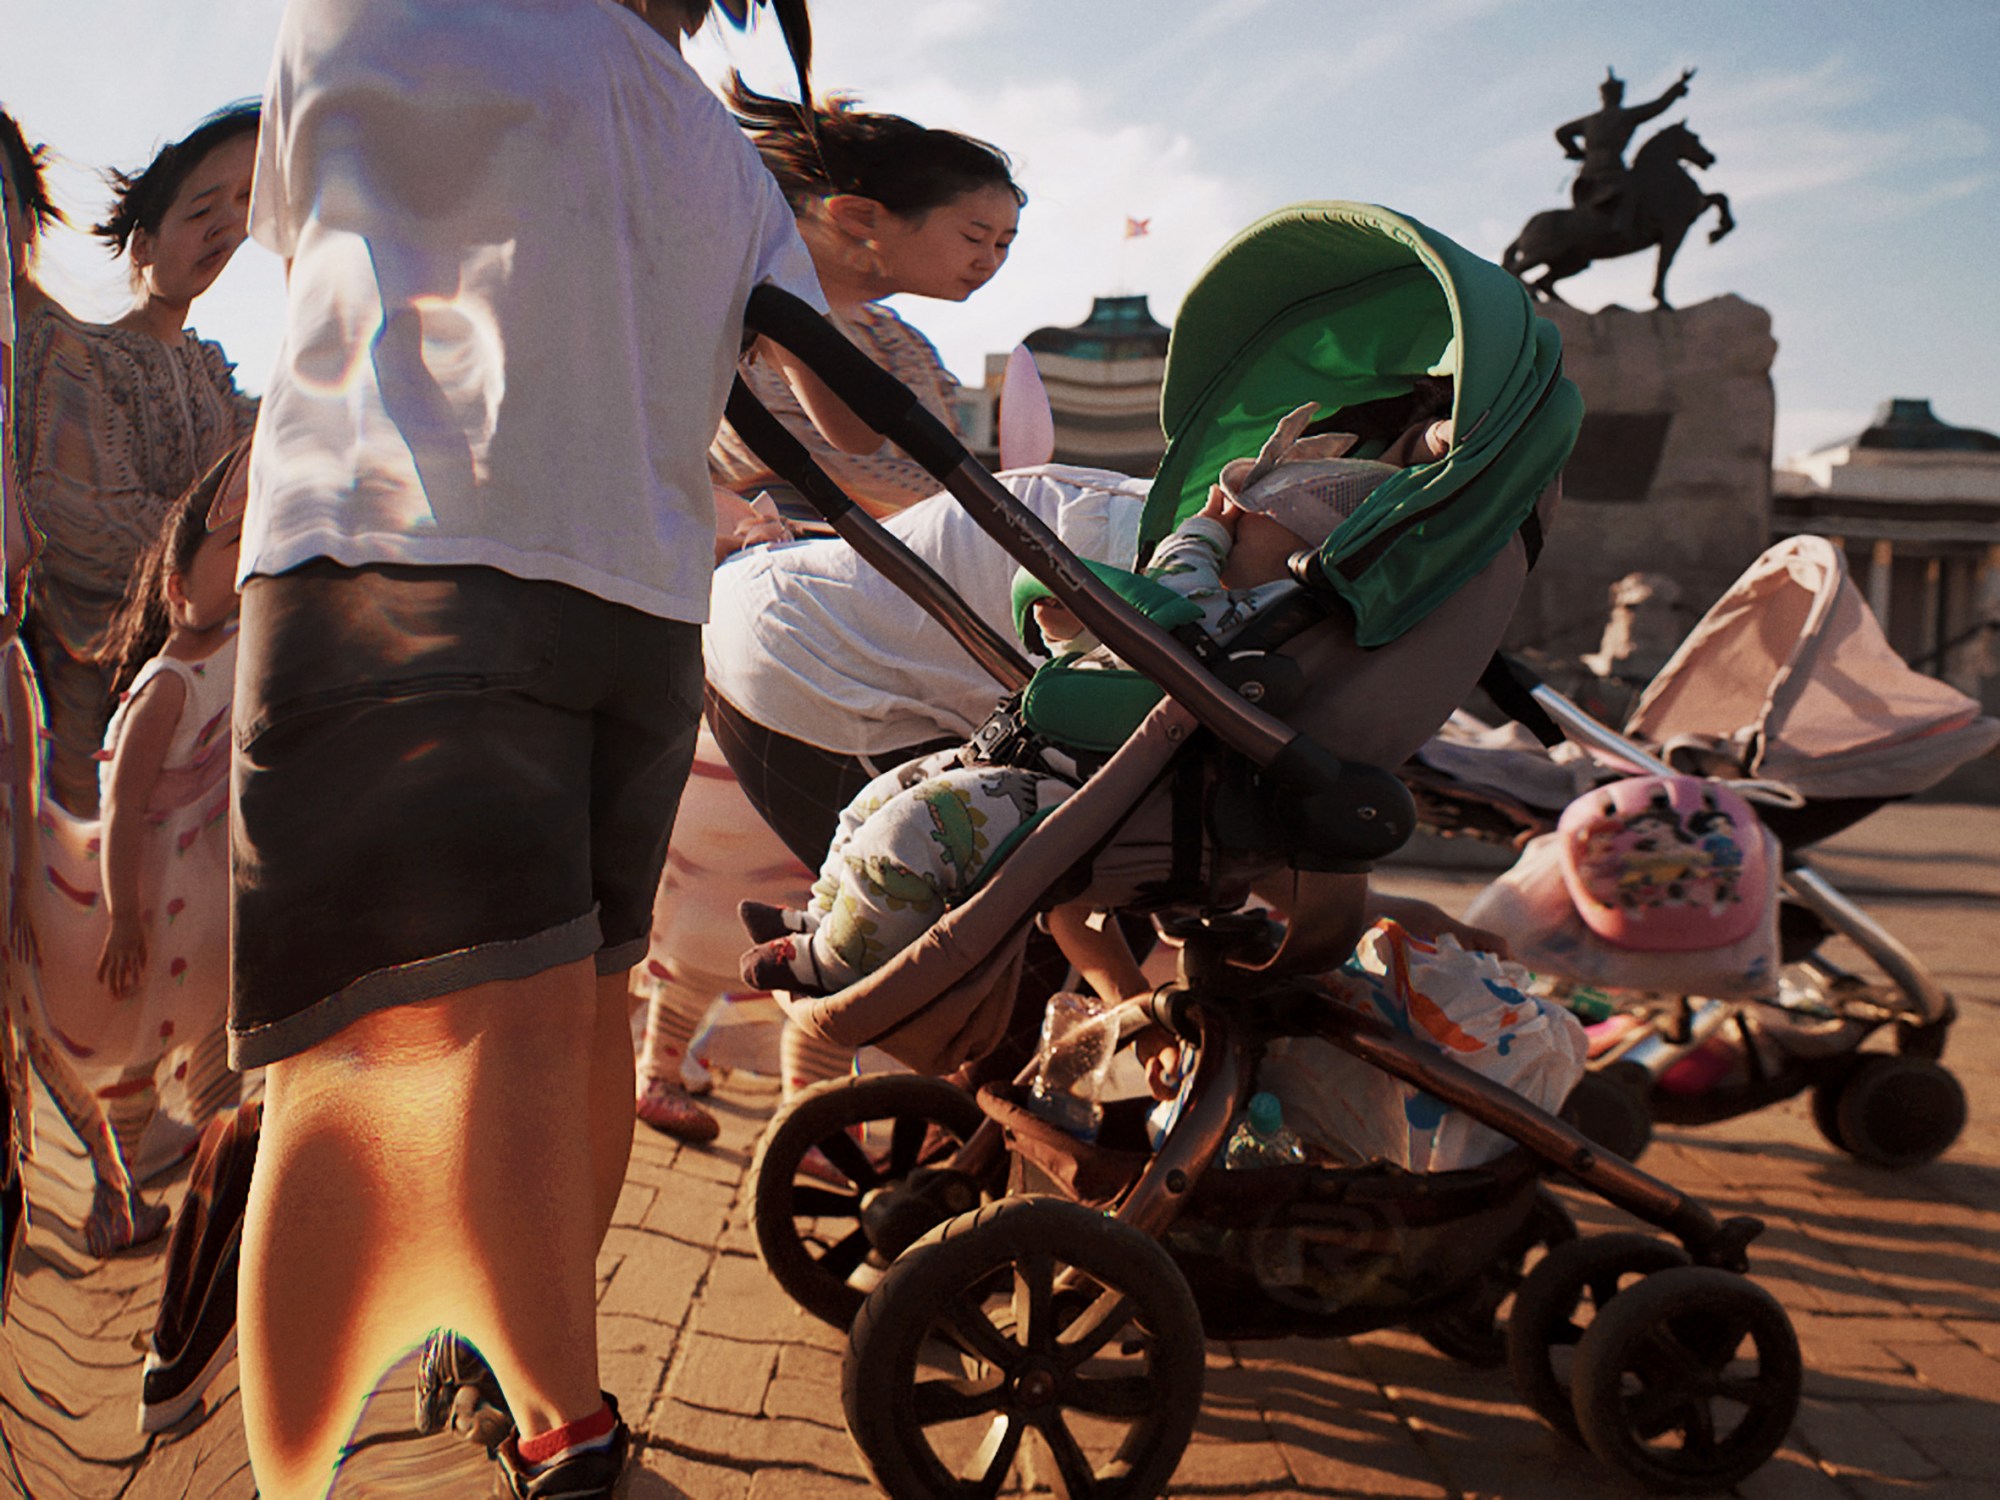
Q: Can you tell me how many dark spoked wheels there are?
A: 4